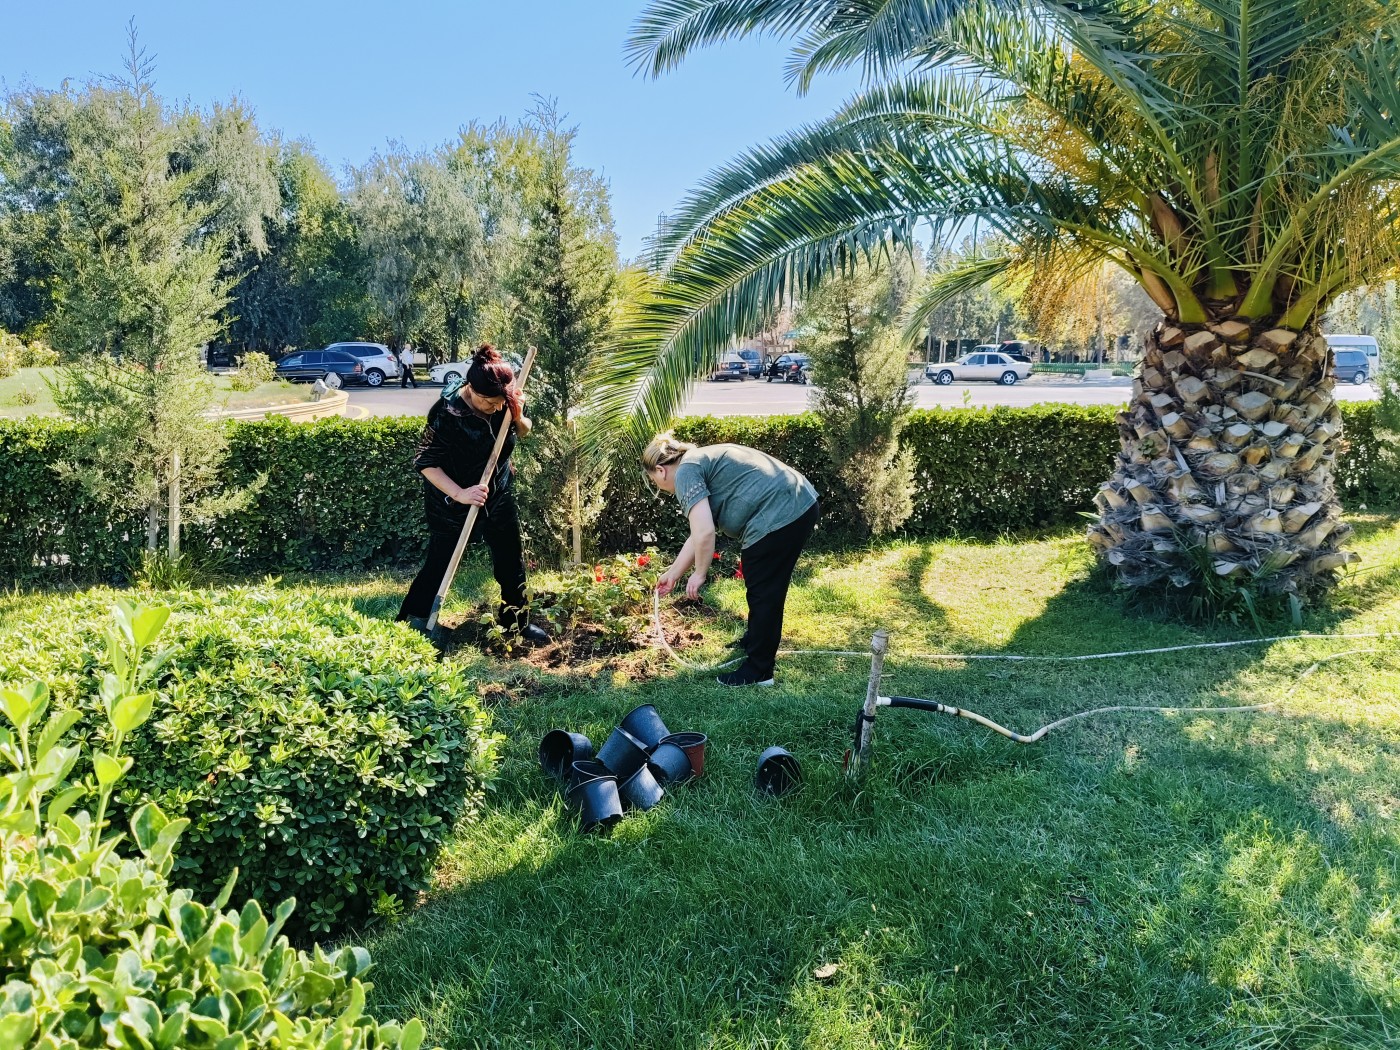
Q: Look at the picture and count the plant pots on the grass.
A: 9